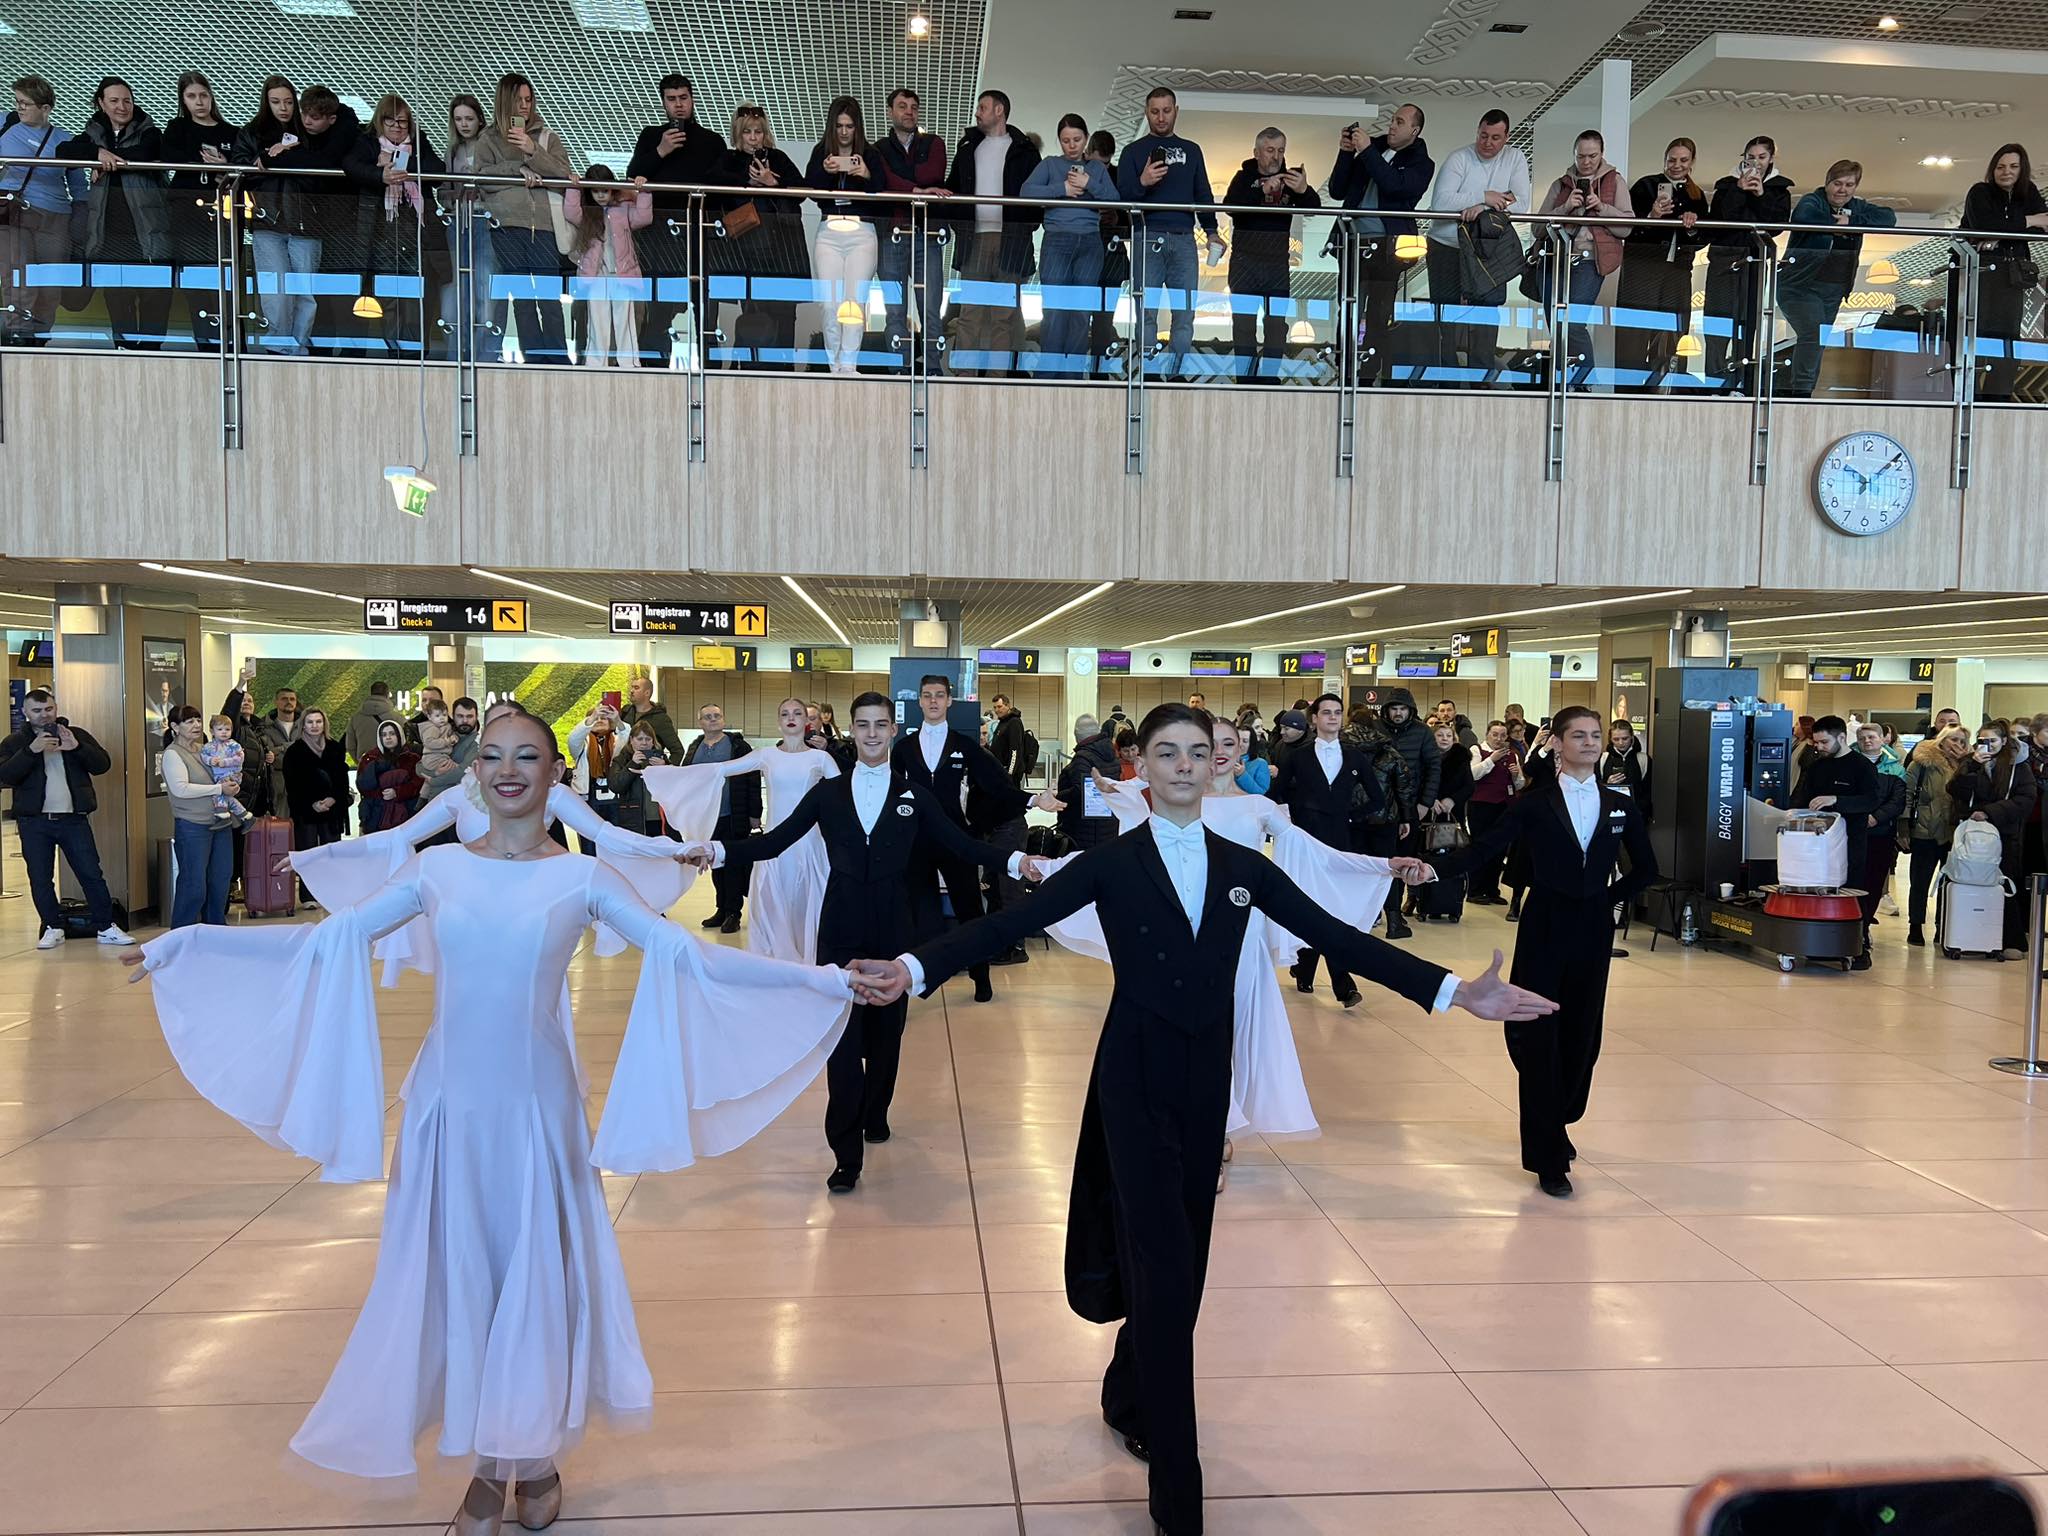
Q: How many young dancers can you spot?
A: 9